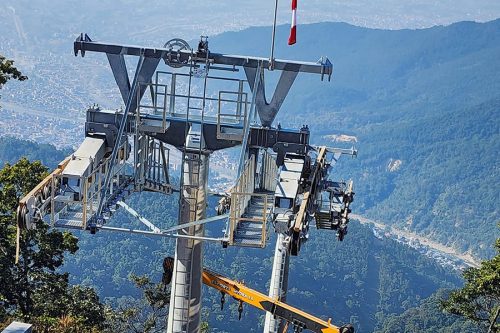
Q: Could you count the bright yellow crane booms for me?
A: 1